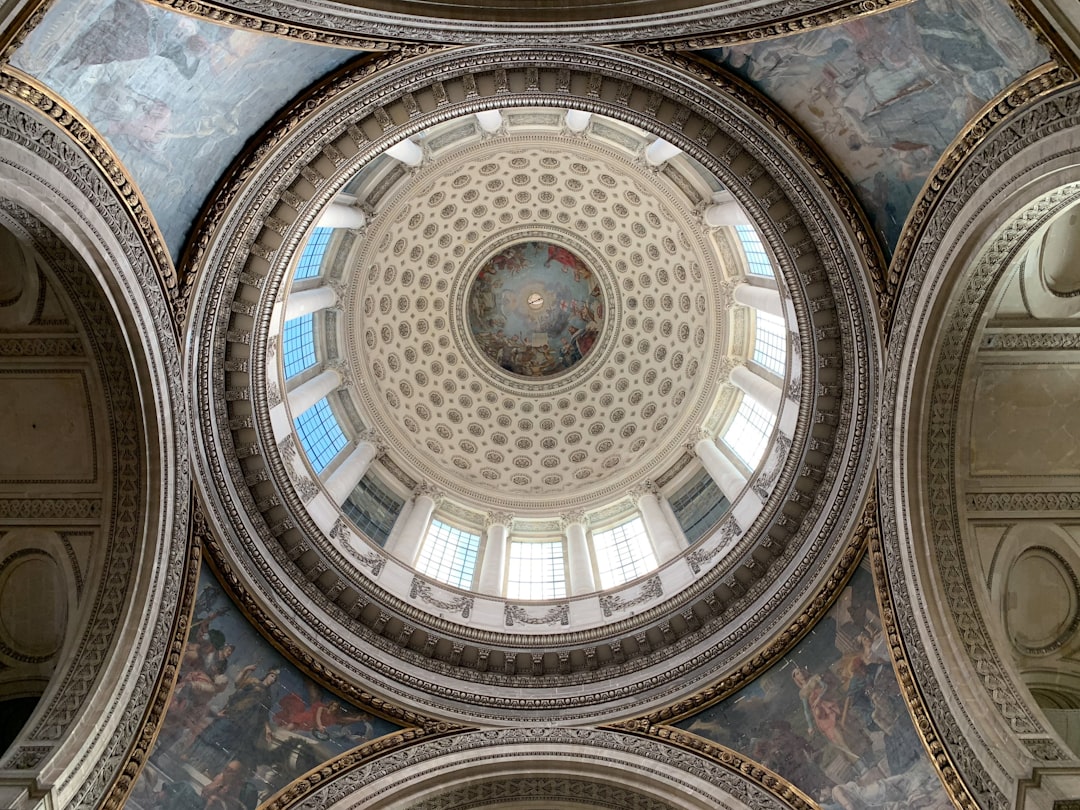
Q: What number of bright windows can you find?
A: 9